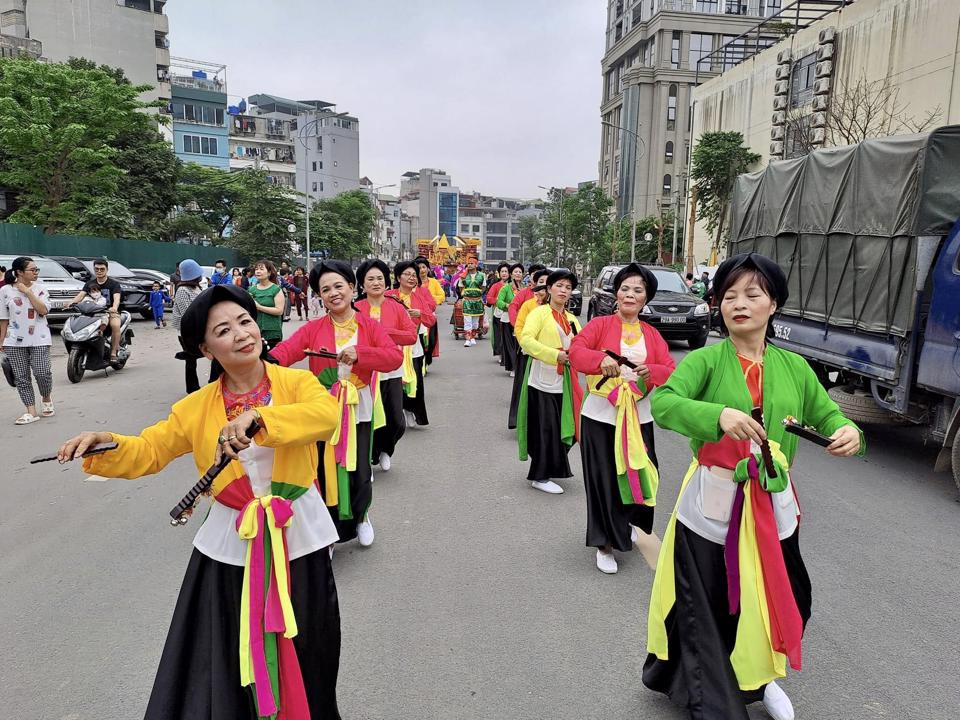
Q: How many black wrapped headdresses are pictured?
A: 12